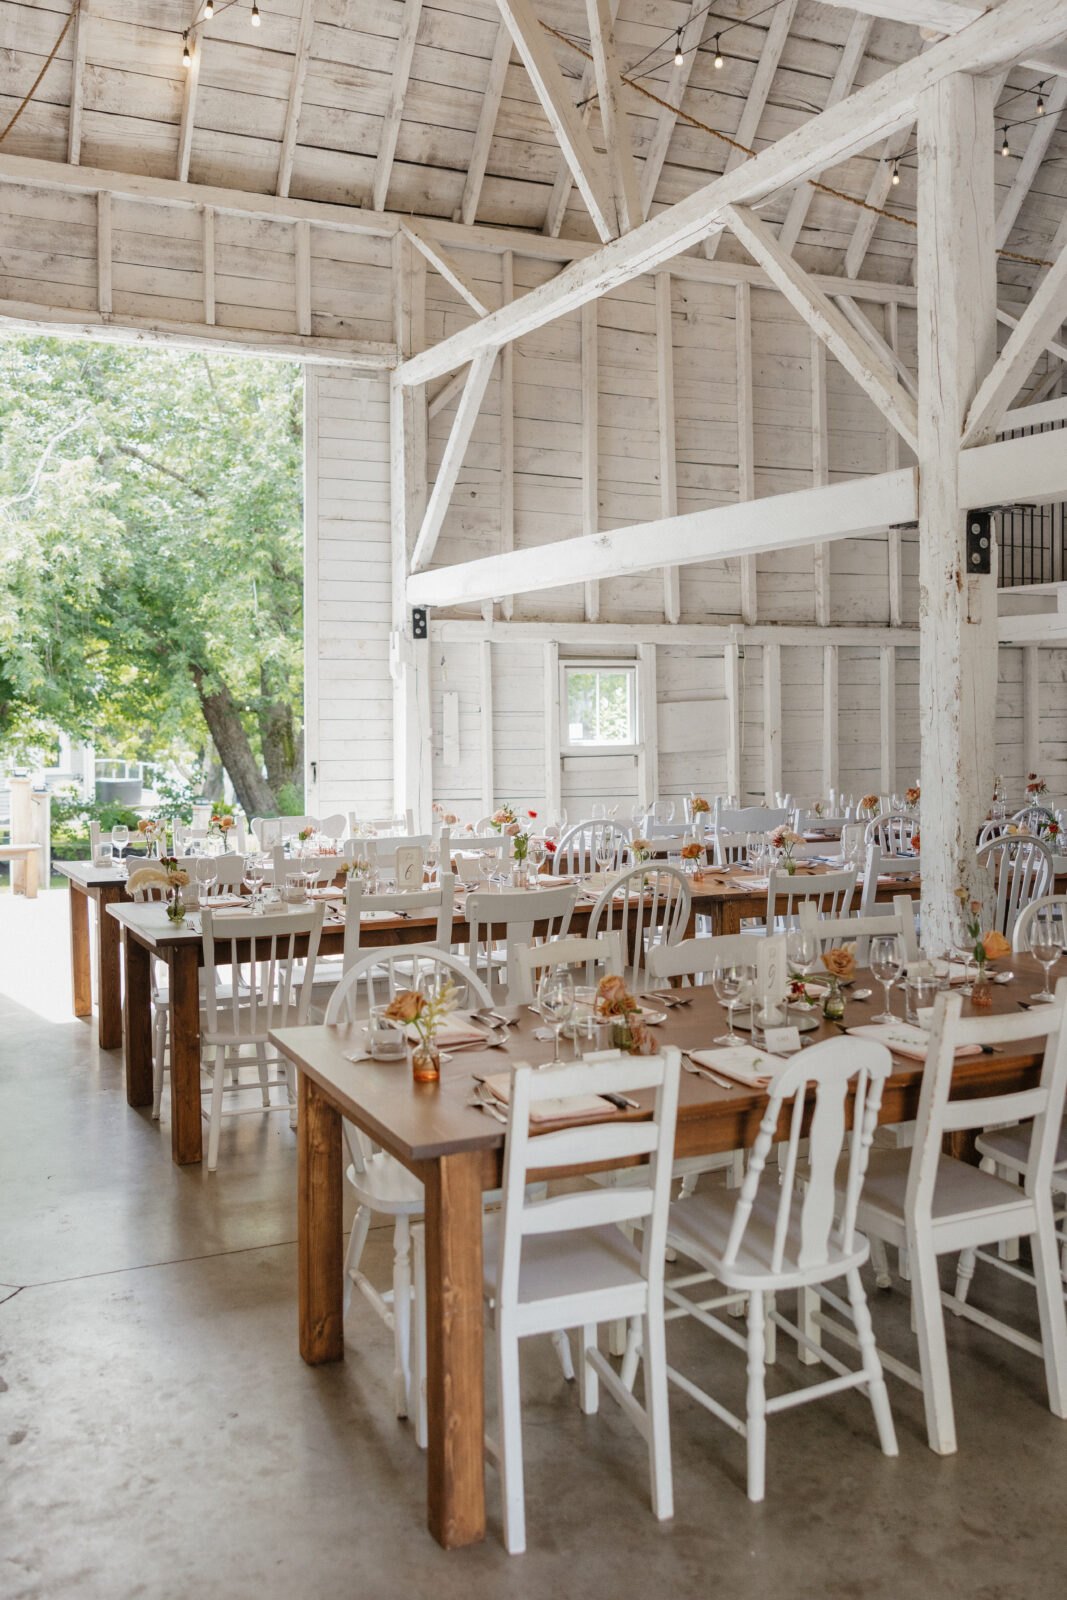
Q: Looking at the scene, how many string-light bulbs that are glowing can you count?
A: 8